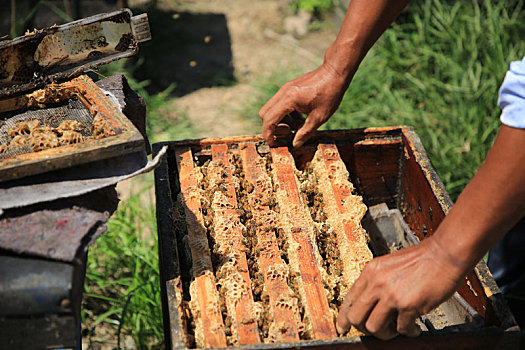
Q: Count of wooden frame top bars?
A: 5